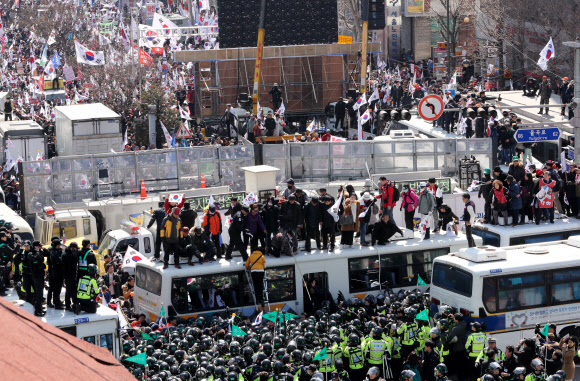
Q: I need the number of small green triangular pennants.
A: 10